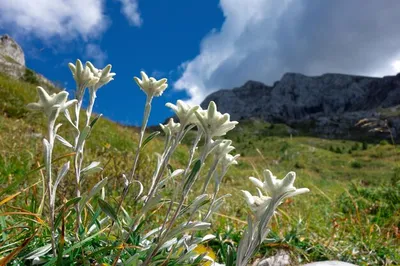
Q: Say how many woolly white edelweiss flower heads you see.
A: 11